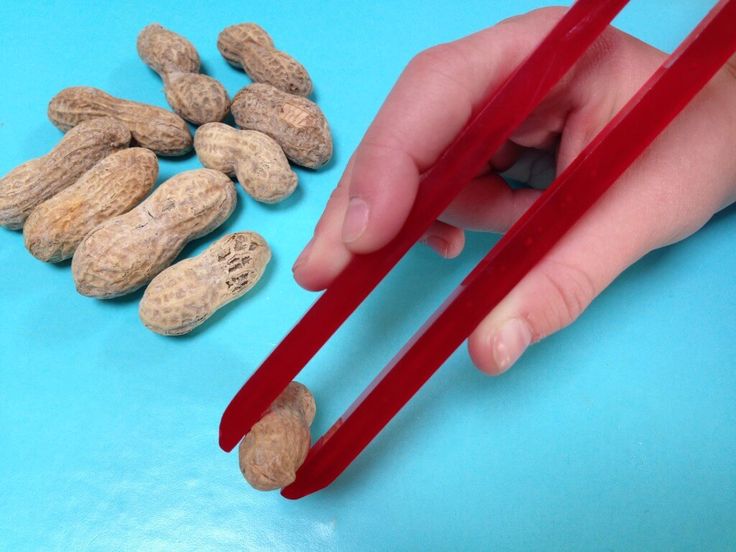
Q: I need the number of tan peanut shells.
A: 10